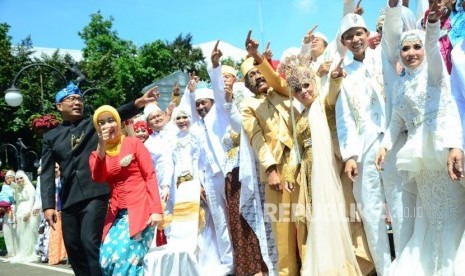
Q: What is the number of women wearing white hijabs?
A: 3